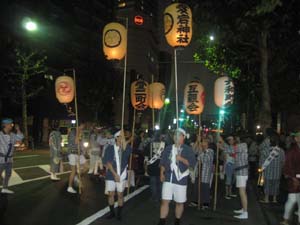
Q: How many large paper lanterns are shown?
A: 7